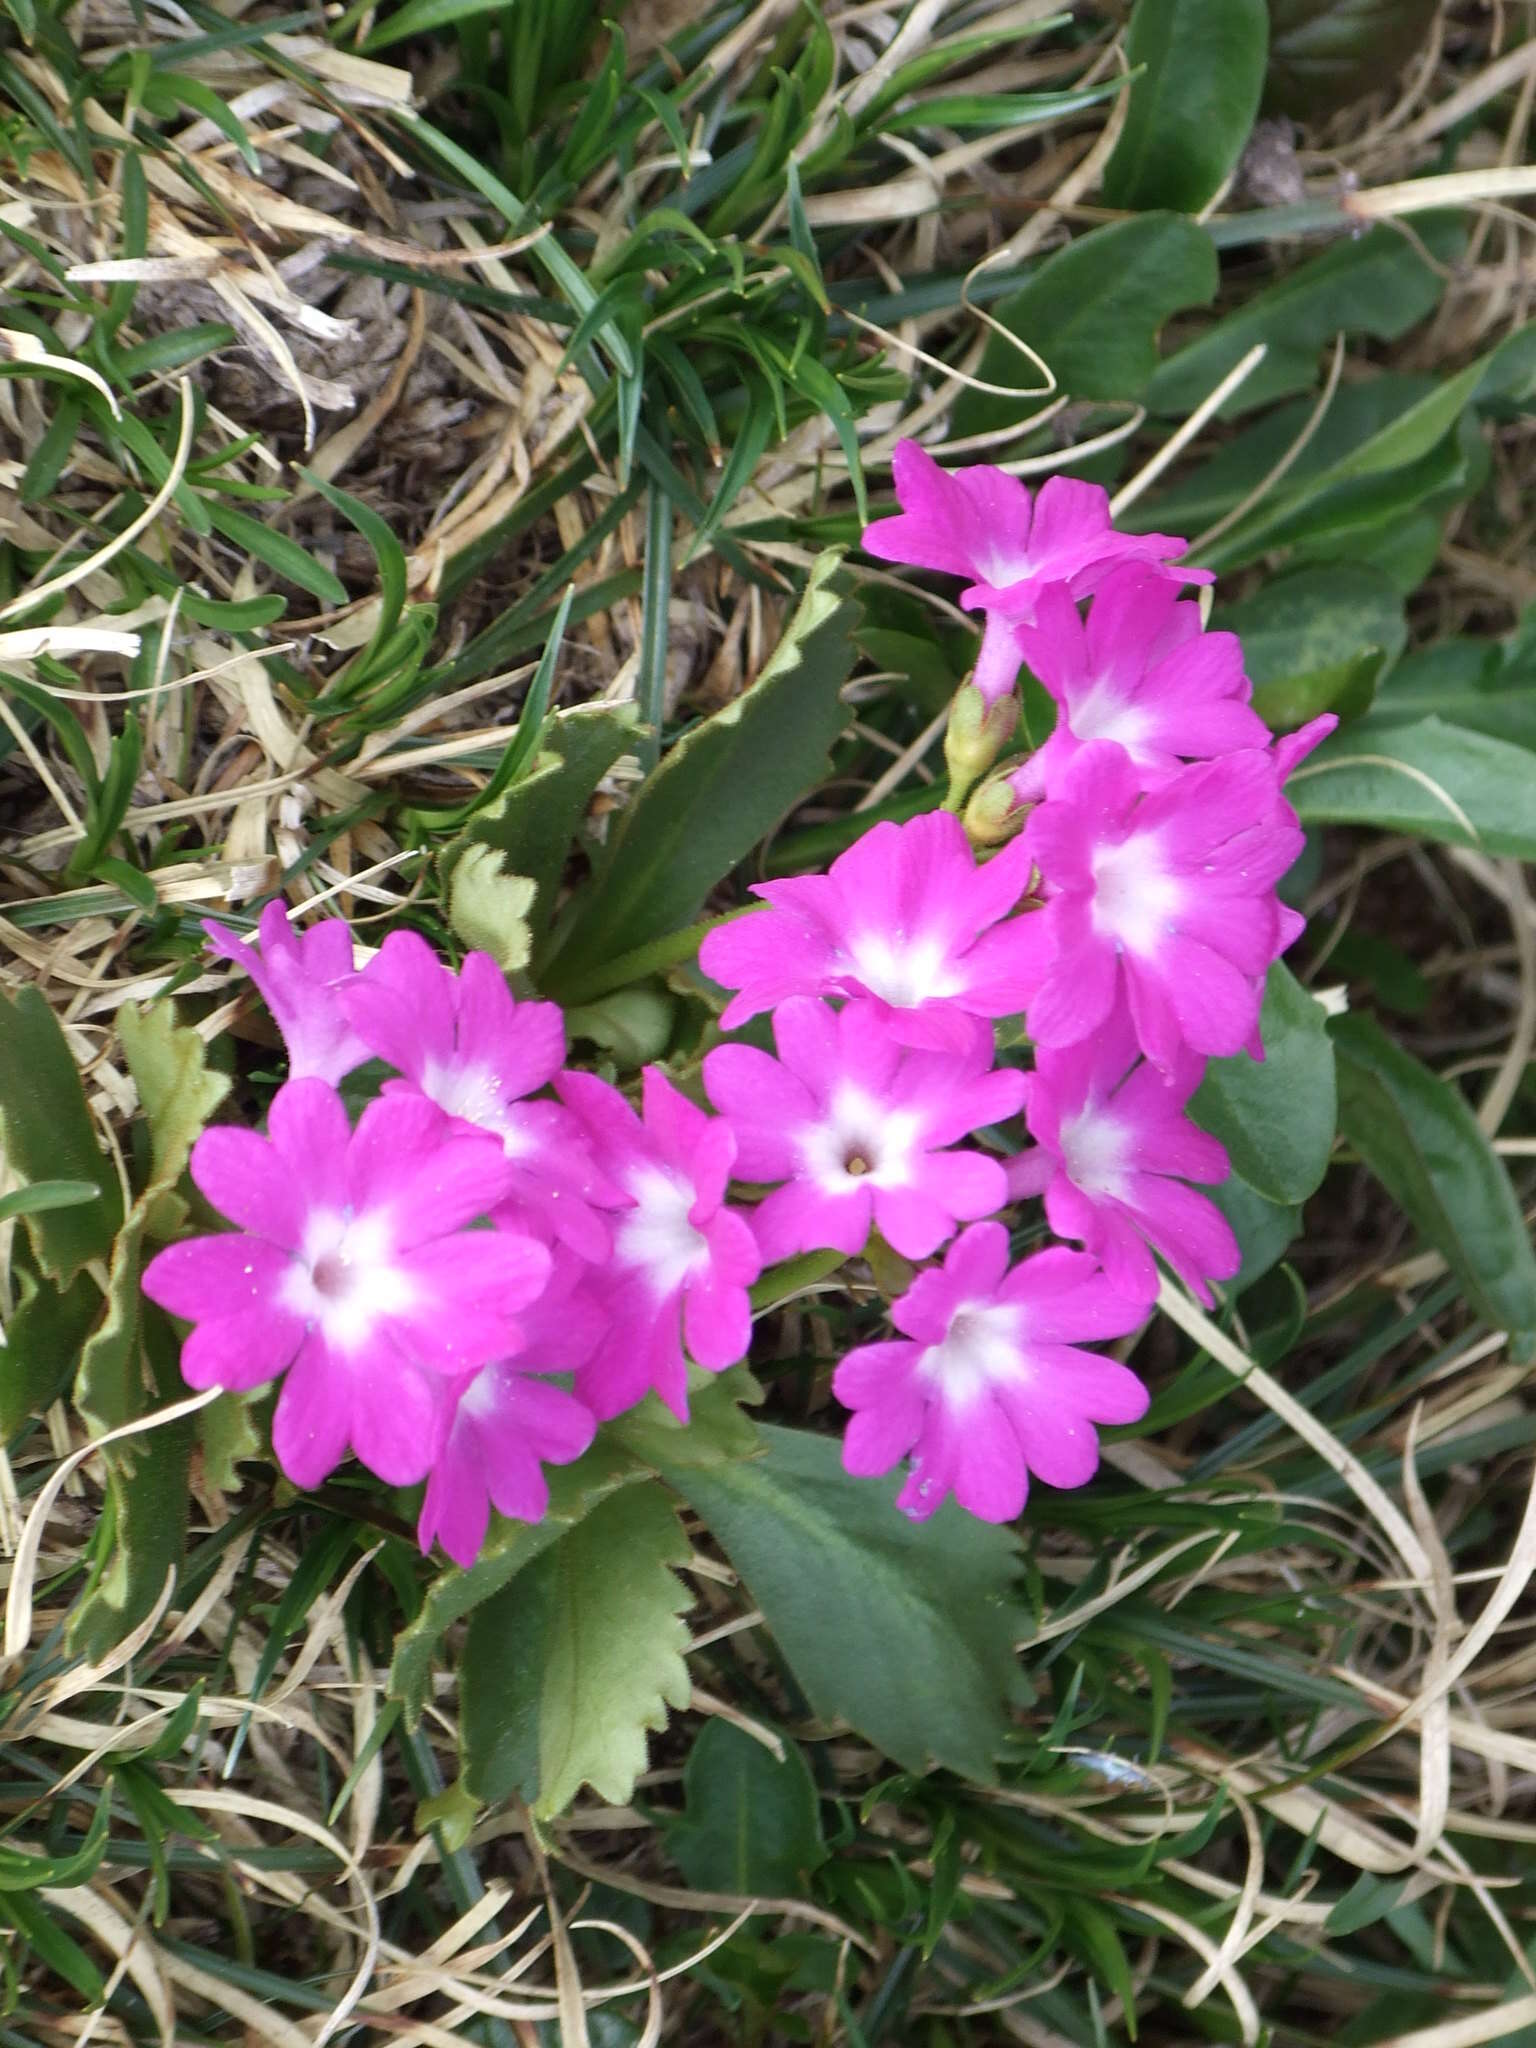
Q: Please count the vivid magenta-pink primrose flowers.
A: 13